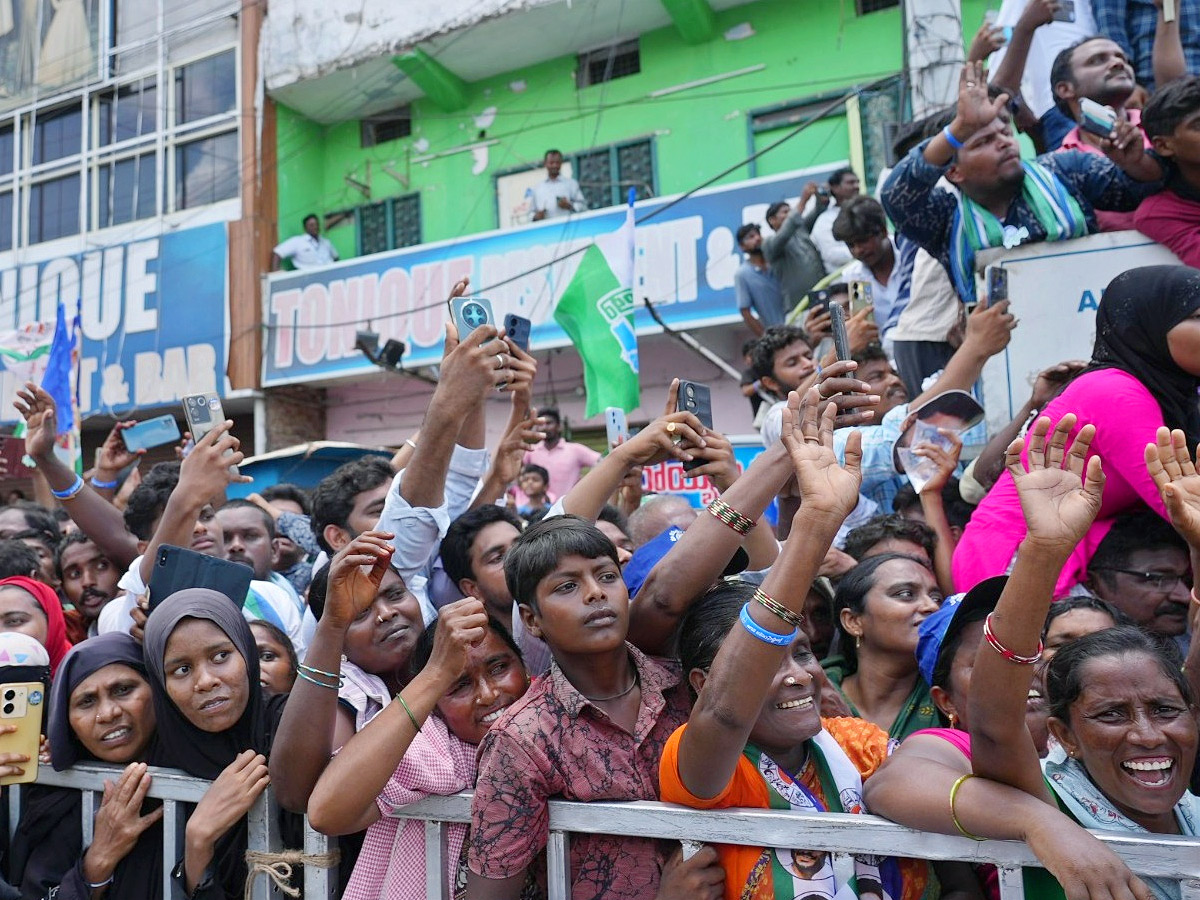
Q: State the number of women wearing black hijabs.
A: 3